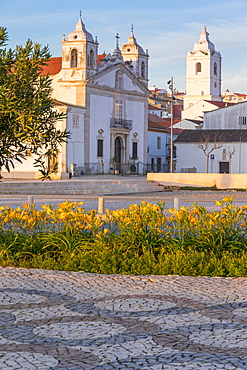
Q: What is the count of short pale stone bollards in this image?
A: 3